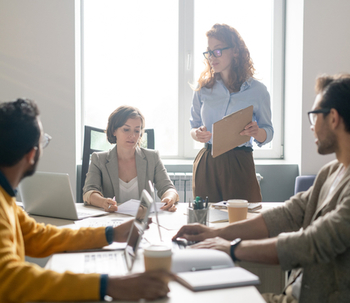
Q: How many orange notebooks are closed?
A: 0